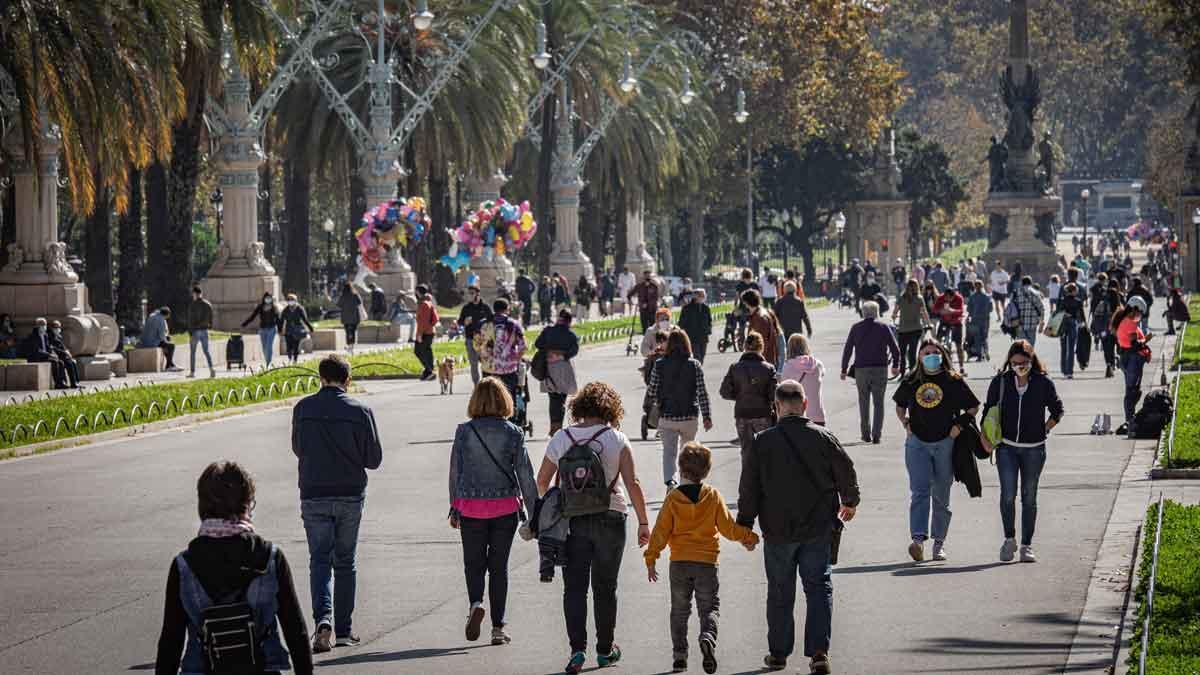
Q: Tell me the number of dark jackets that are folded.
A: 2